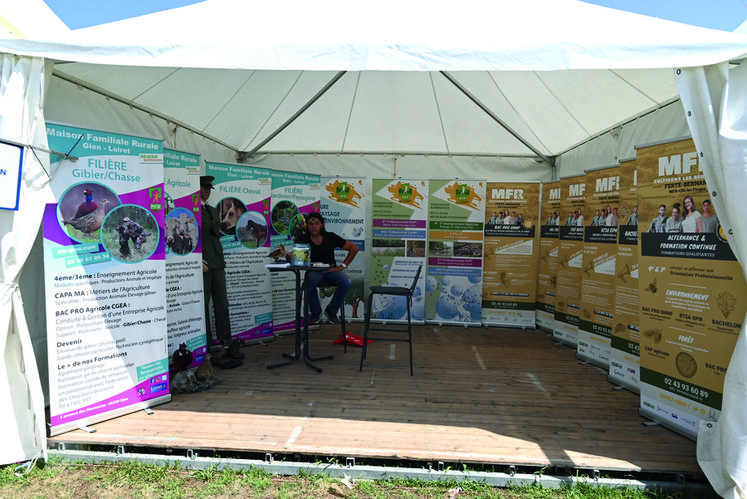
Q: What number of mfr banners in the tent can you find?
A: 6